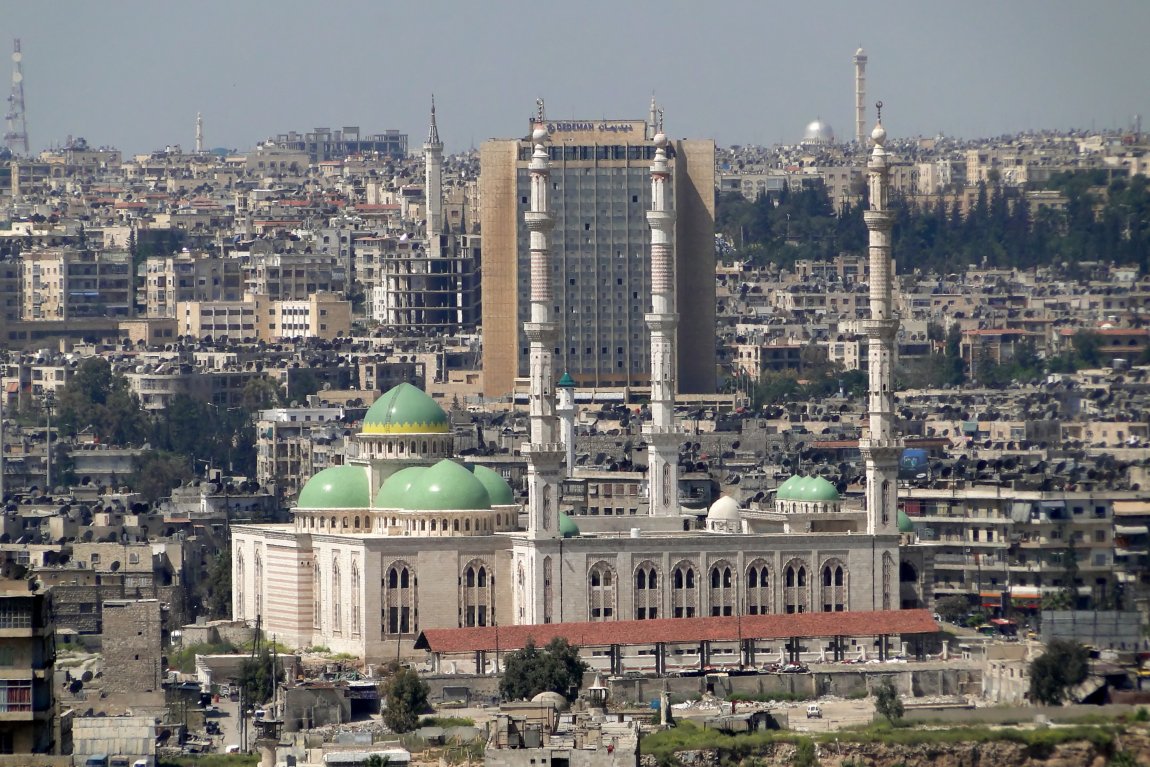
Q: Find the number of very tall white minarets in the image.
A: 3